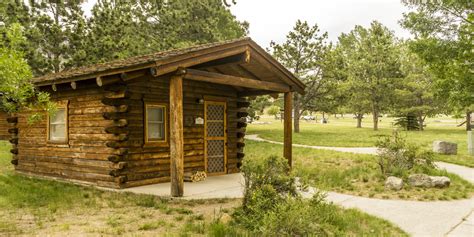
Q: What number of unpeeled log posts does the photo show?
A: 2